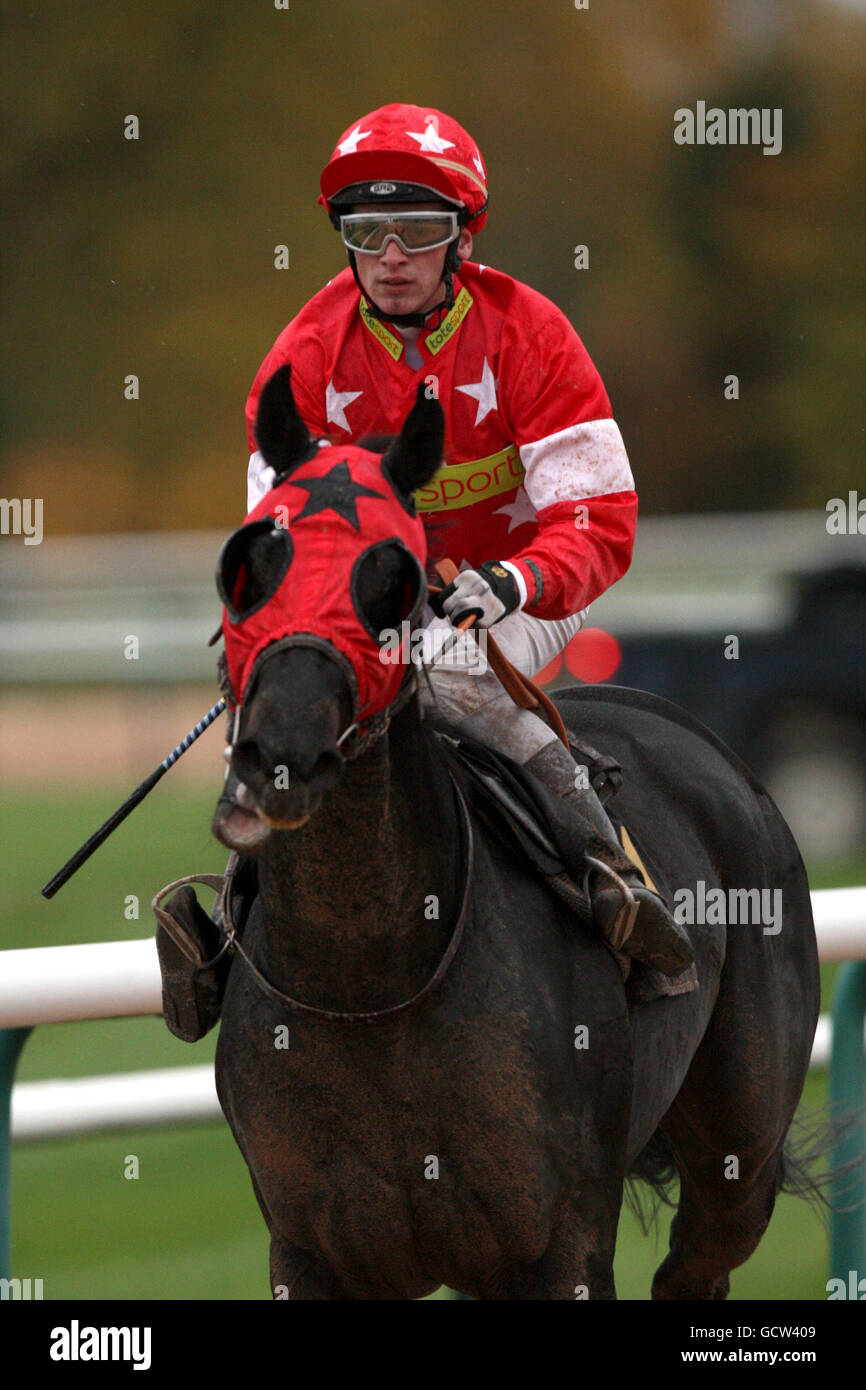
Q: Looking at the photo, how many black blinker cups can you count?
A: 2